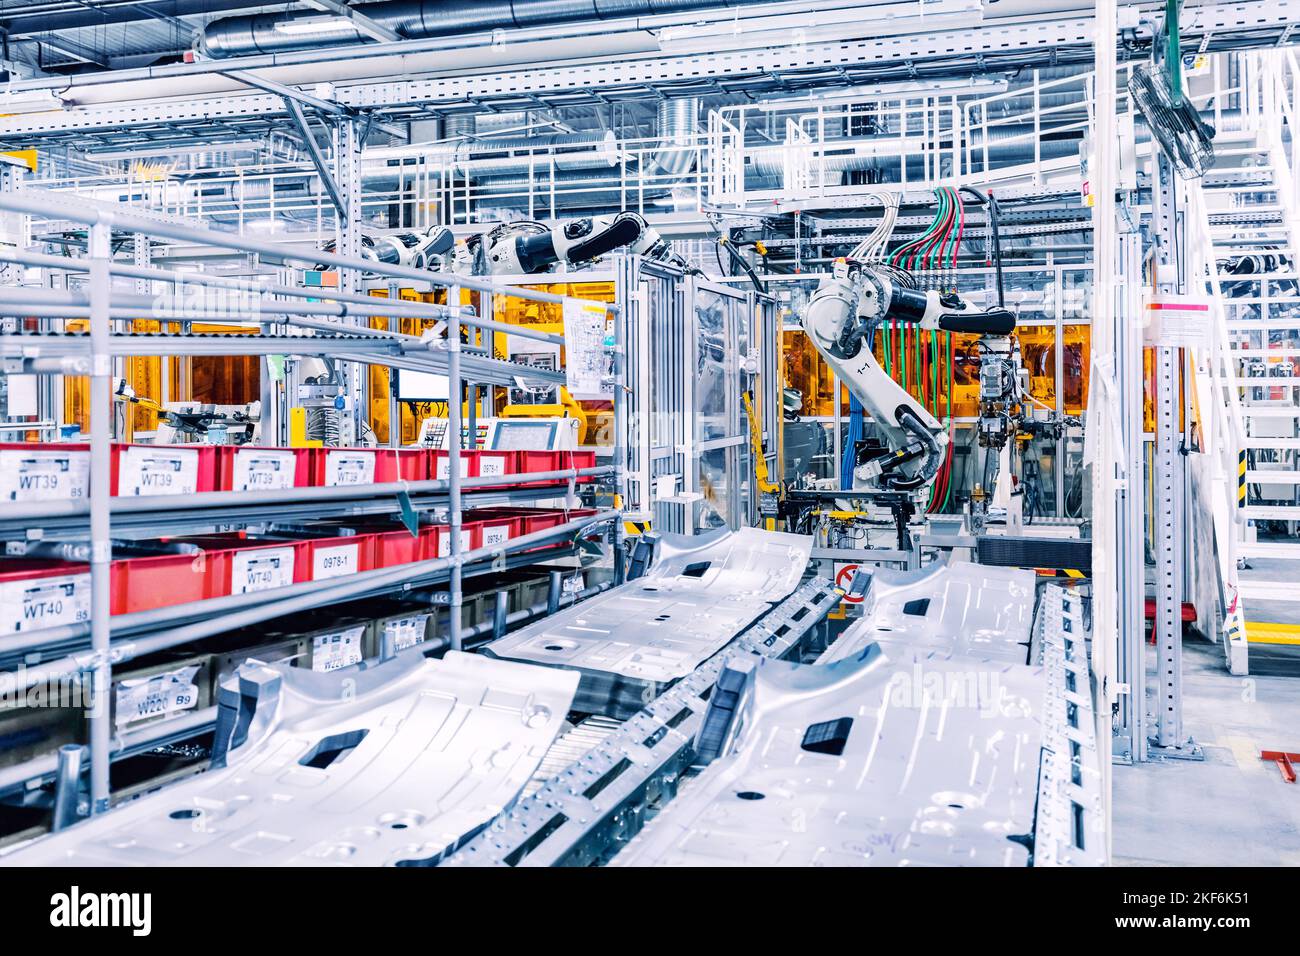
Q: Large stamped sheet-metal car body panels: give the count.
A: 4